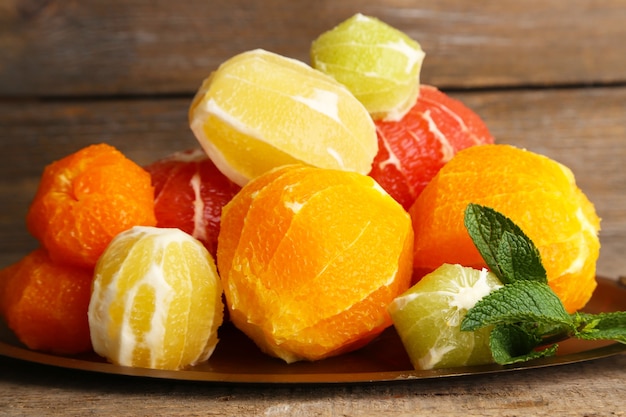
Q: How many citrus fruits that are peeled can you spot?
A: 10